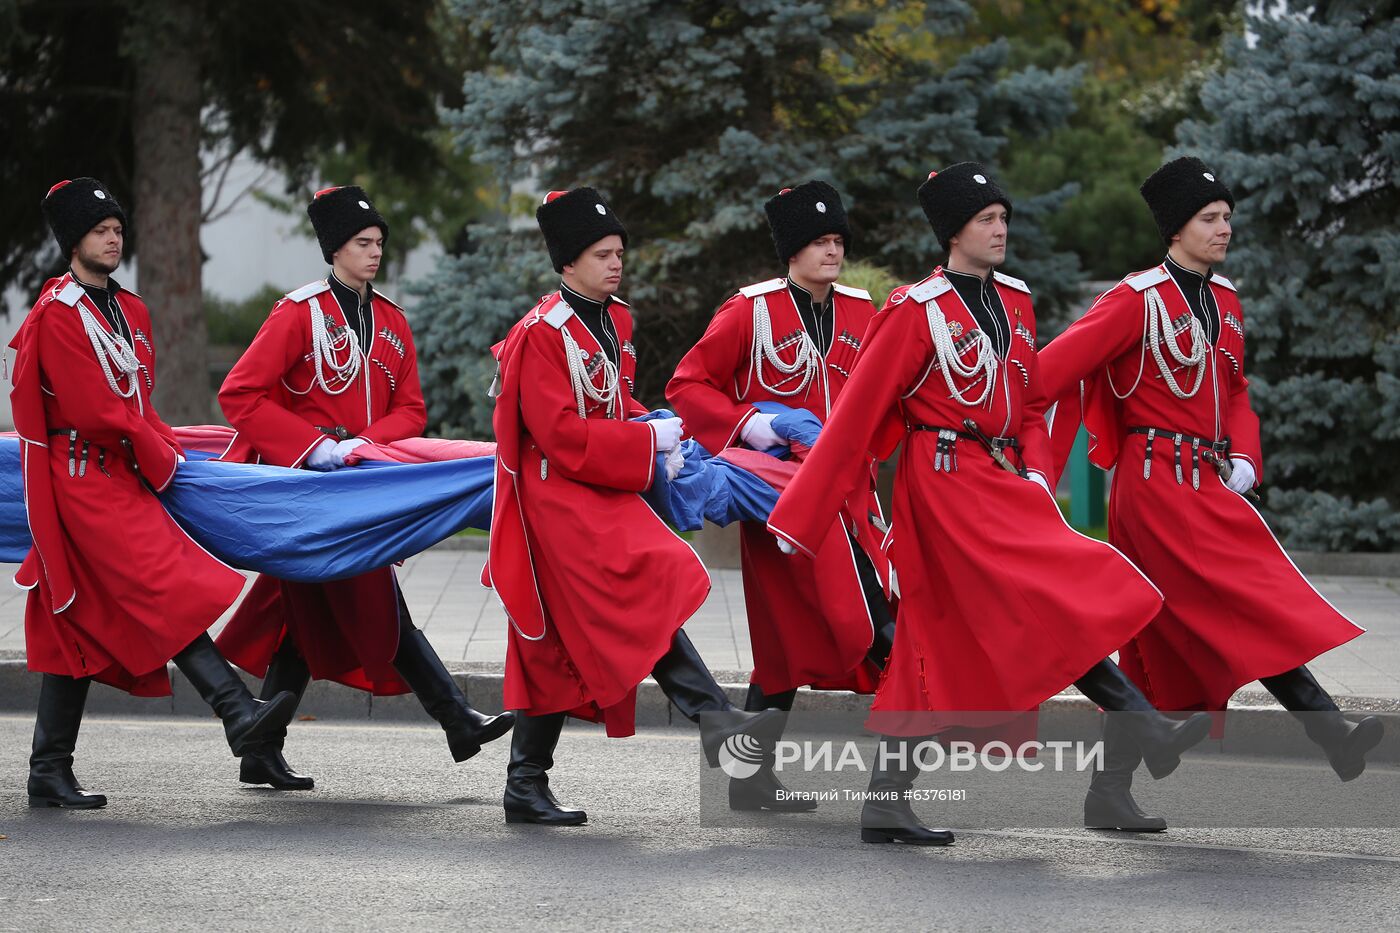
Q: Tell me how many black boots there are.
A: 11